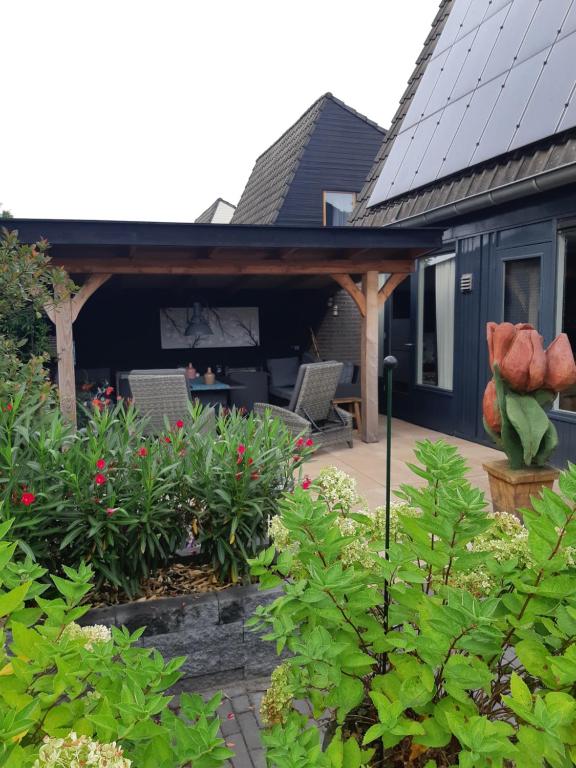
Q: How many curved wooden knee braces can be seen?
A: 4